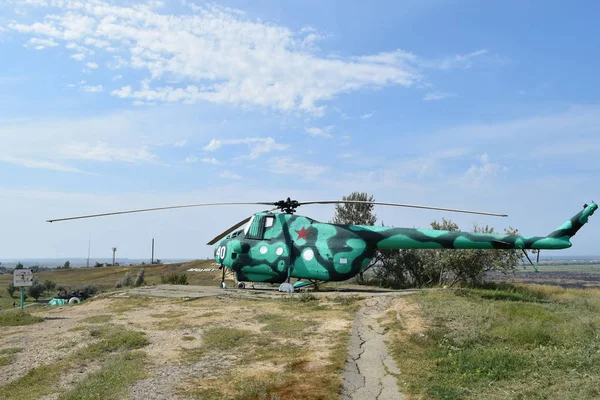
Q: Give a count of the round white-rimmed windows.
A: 3